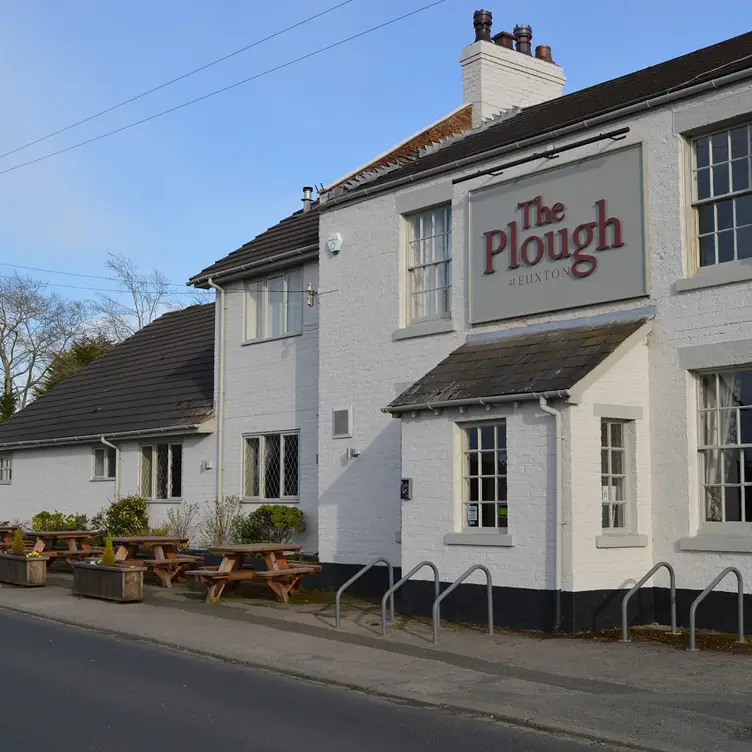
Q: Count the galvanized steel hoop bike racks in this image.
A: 5